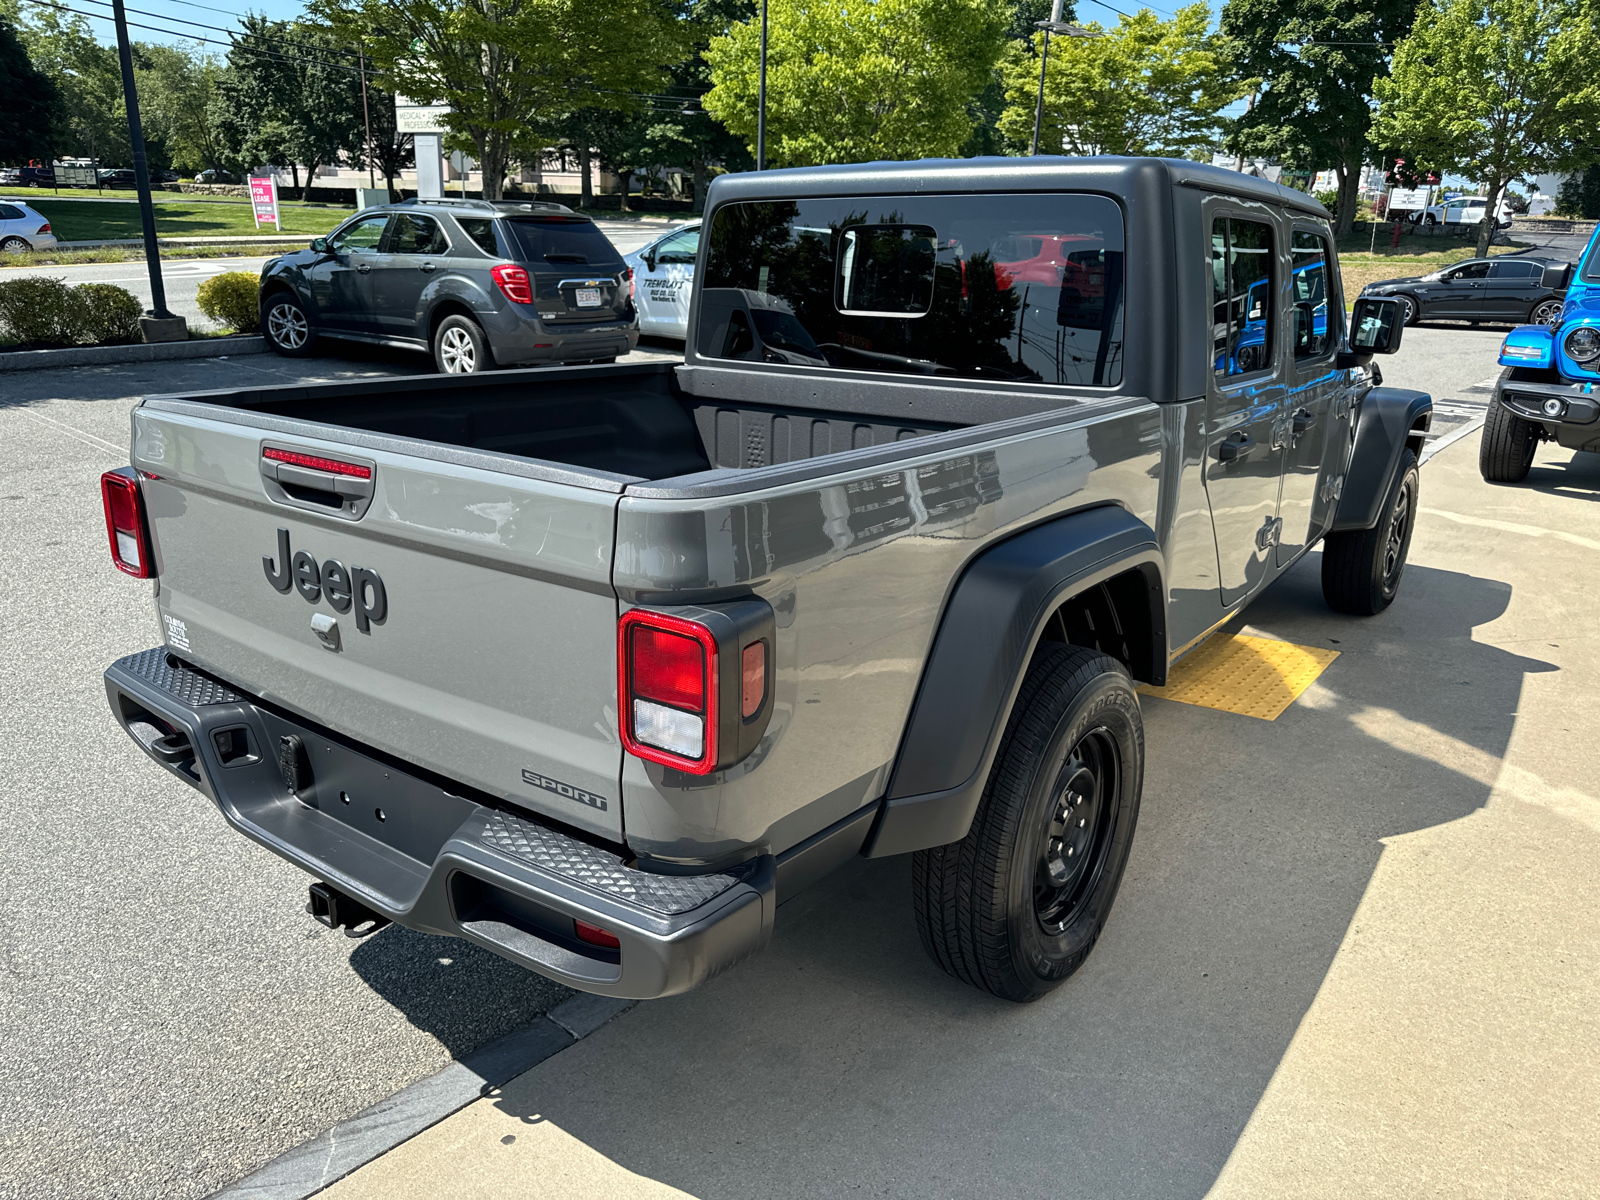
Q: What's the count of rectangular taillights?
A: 2